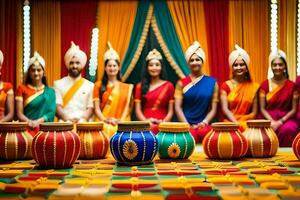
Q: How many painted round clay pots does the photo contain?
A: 8